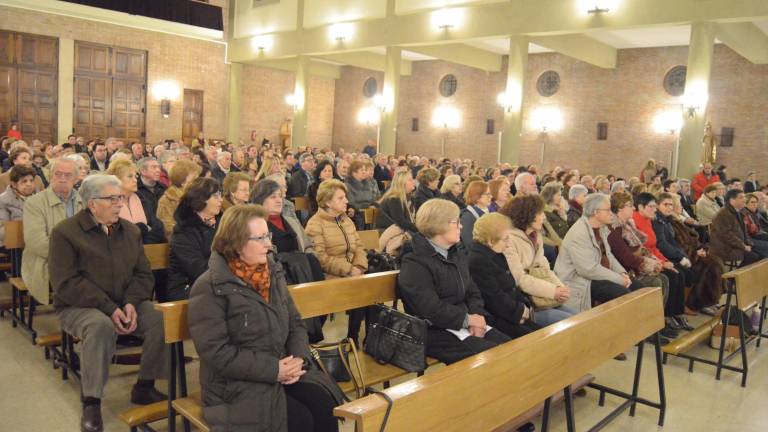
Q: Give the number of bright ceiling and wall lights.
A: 13